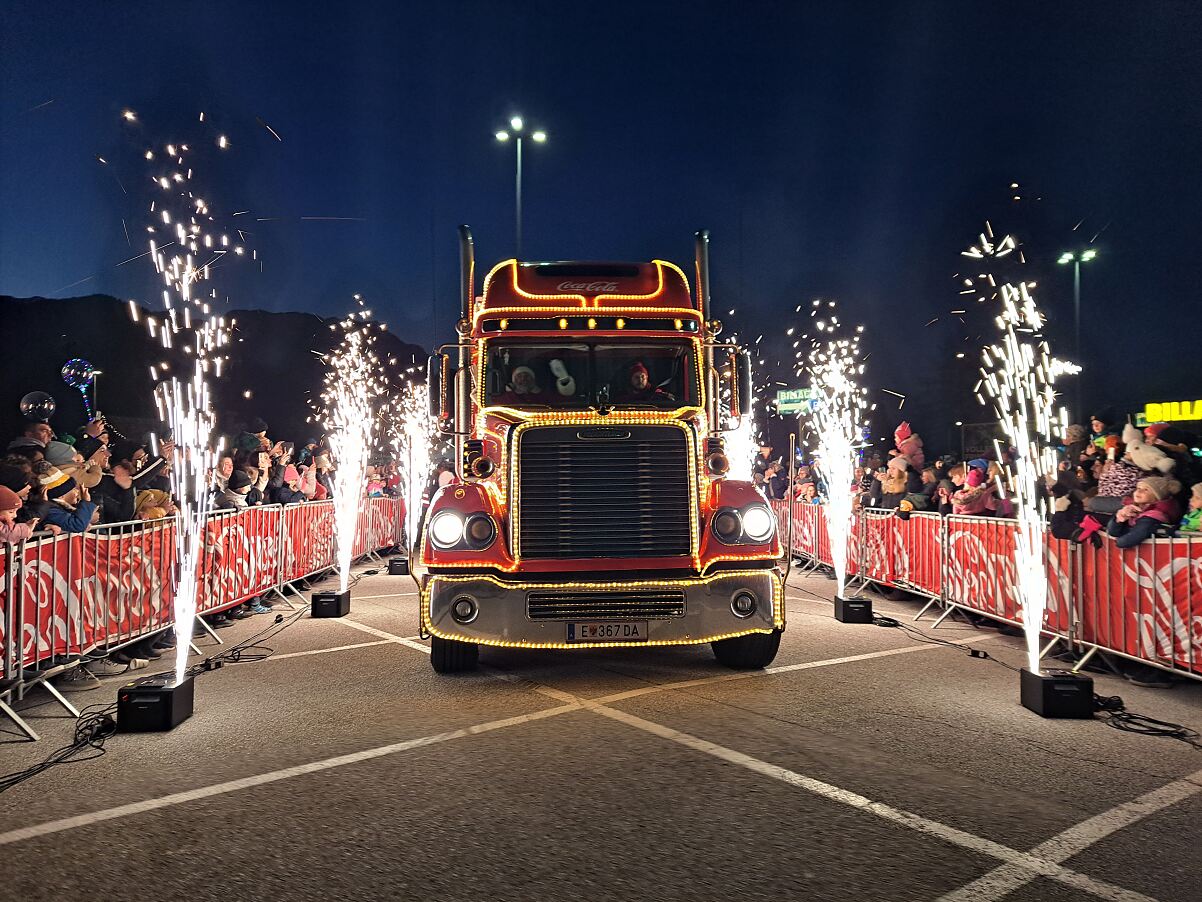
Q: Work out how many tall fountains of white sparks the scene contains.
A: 6